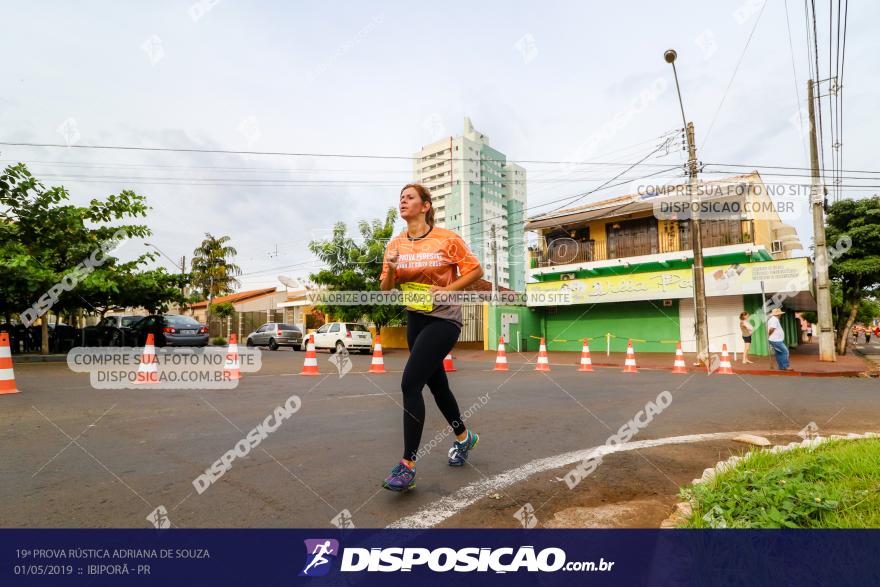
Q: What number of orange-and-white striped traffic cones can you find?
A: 12